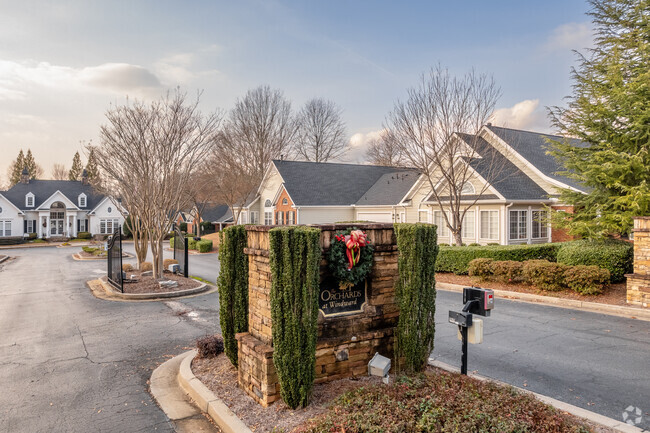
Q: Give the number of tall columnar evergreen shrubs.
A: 3